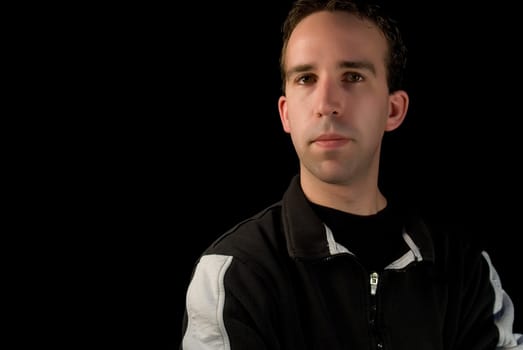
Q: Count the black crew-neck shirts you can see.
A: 1